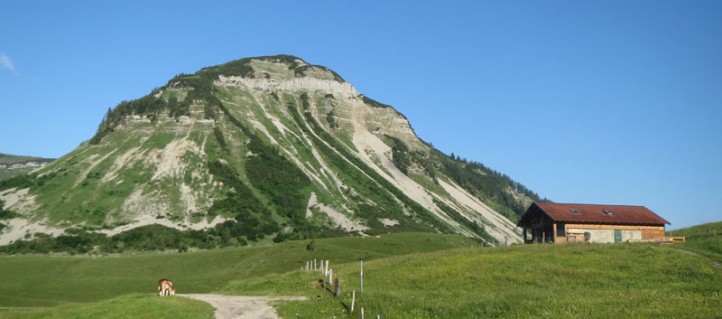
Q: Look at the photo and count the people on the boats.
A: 0